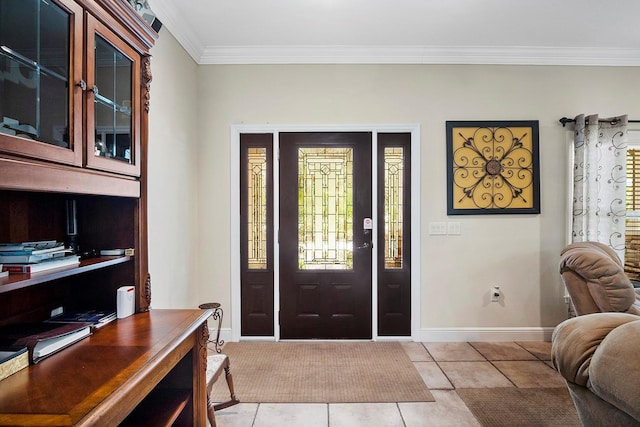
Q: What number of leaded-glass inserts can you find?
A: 3